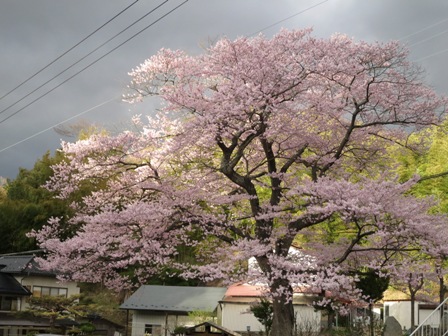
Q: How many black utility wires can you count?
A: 3